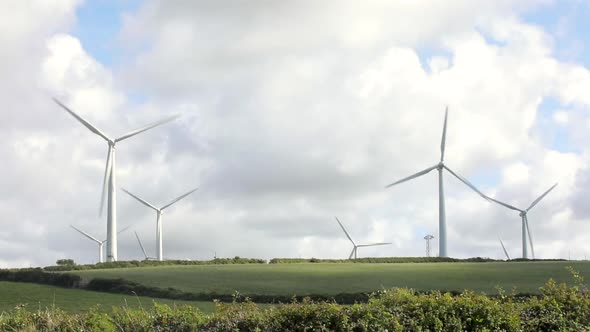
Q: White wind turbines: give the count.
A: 8